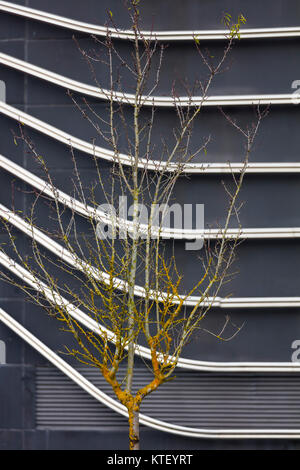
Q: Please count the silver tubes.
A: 7